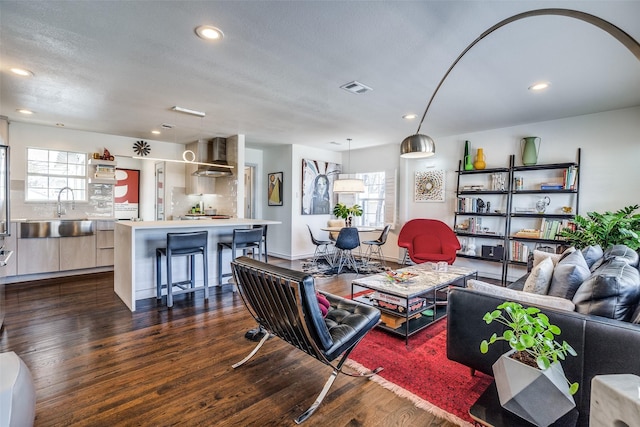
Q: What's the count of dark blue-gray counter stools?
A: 3